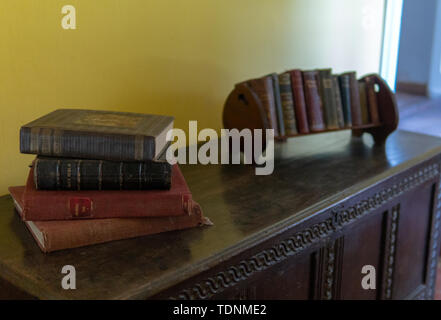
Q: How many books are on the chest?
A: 15